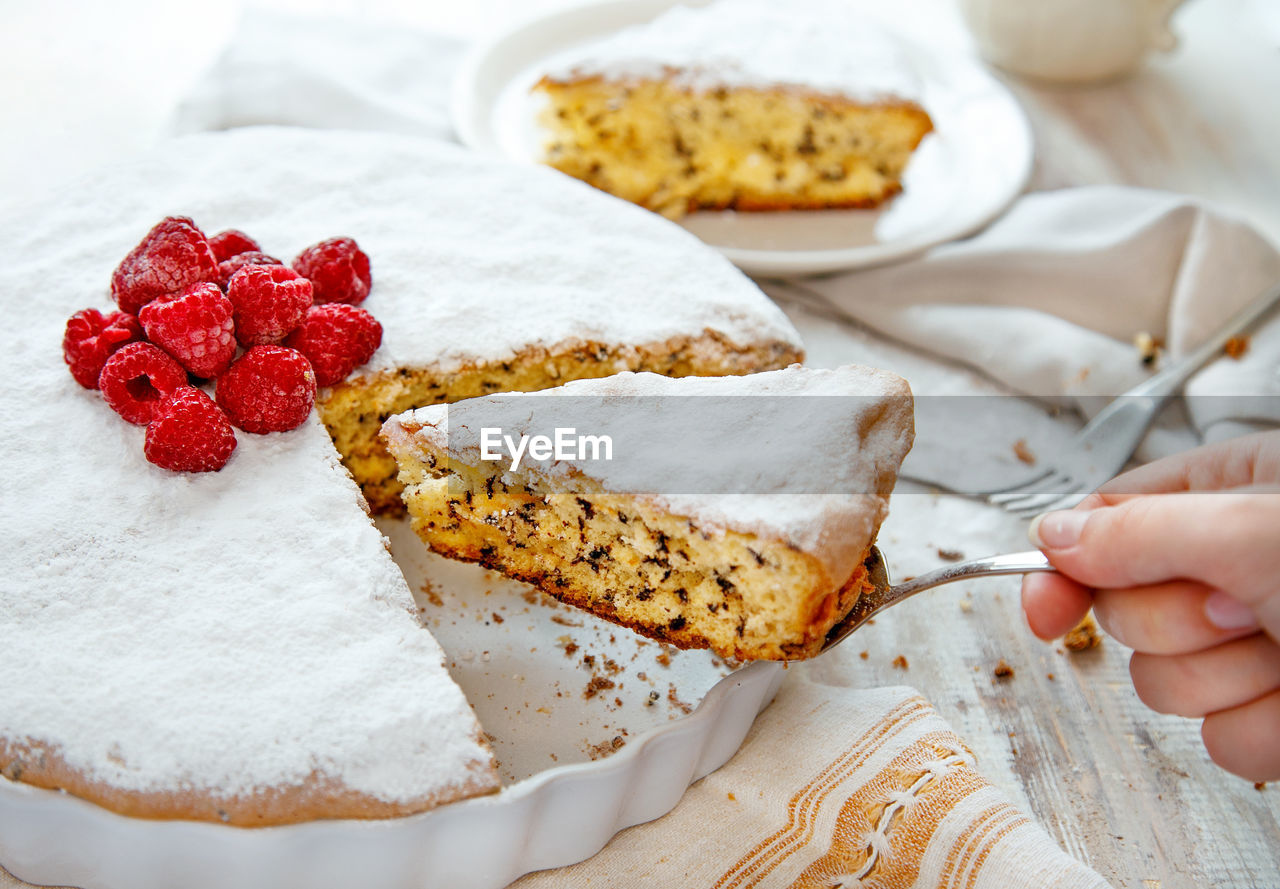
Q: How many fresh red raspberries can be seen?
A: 11